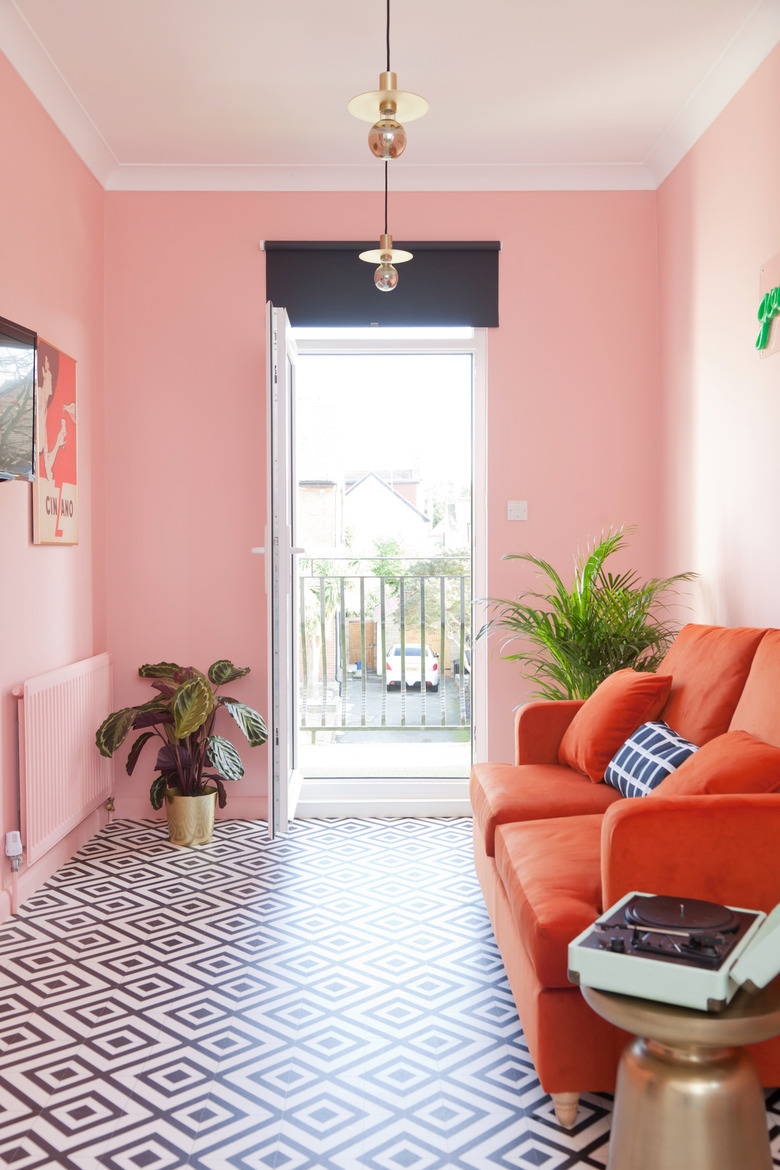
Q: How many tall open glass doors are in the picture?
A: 1